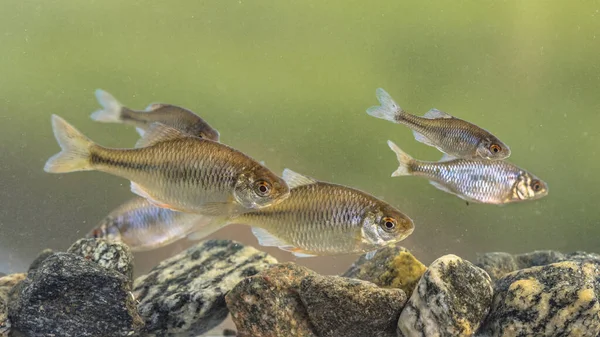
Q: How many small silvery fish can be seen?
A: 6